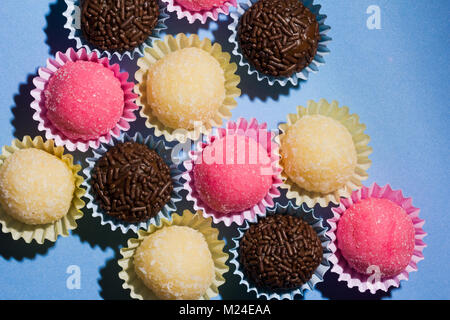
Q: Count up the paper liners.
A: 12